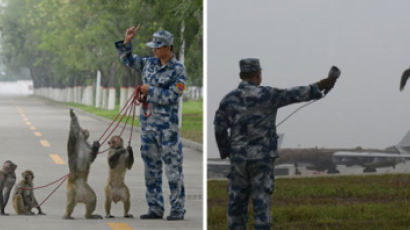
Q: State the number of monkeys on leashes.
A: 4